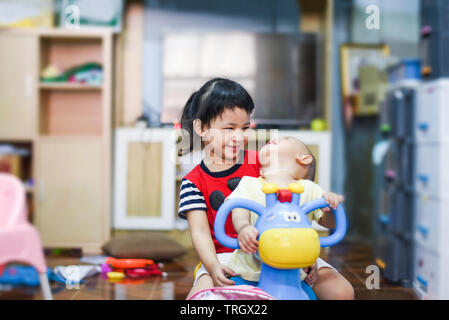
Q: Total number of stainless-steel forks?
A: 0